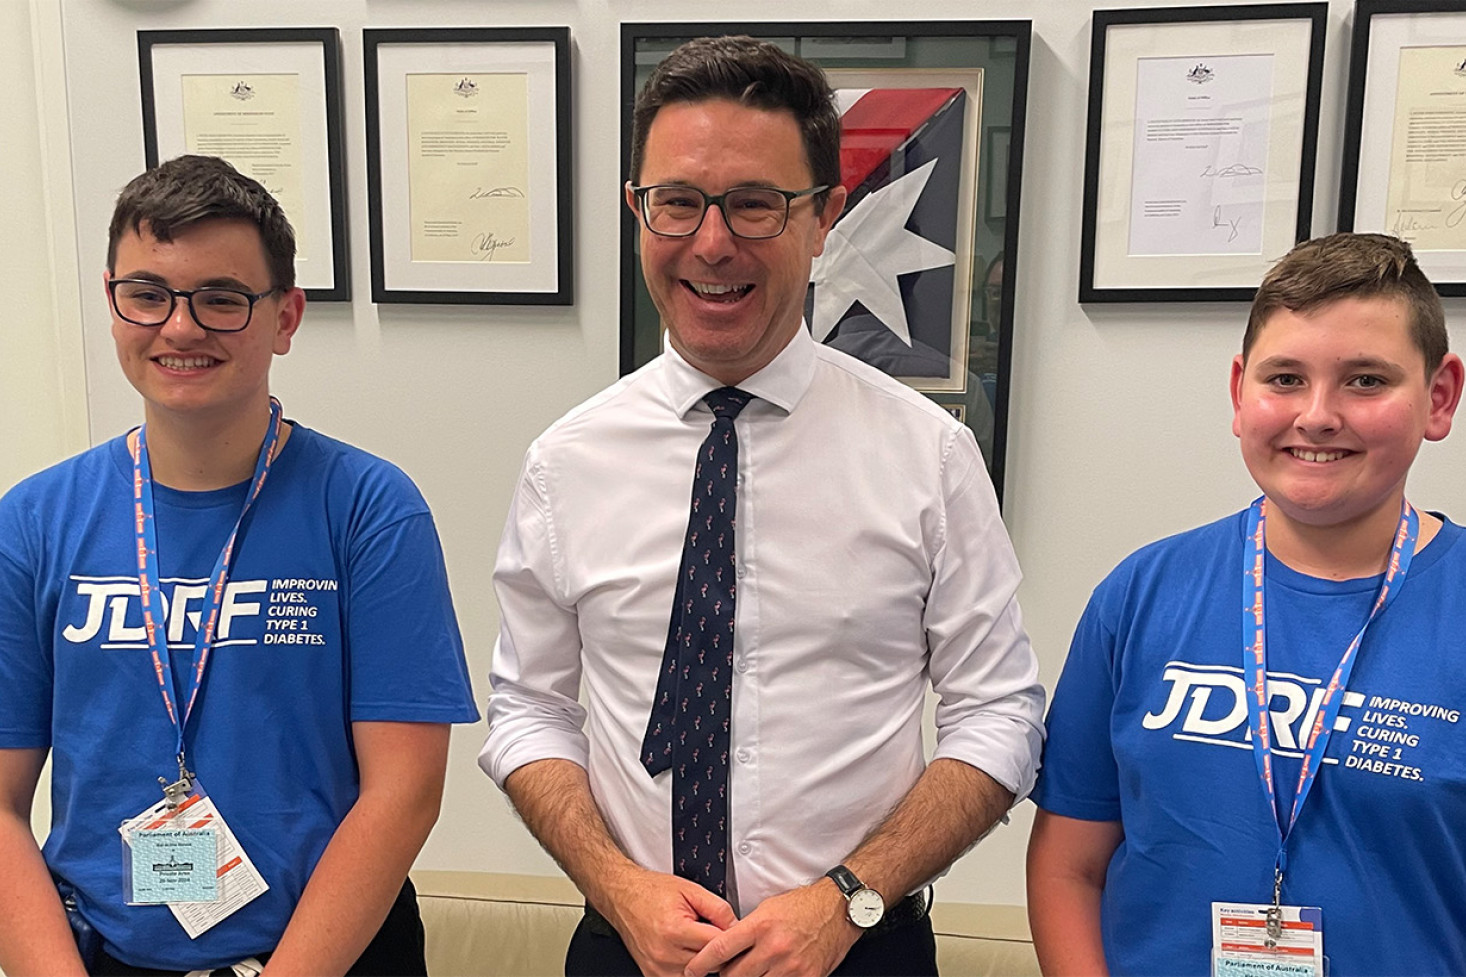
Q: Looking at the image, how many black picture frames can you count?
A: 5